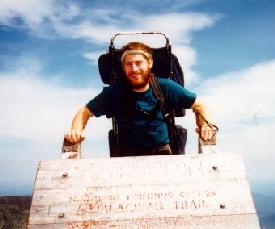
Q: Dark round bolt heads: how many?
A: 4